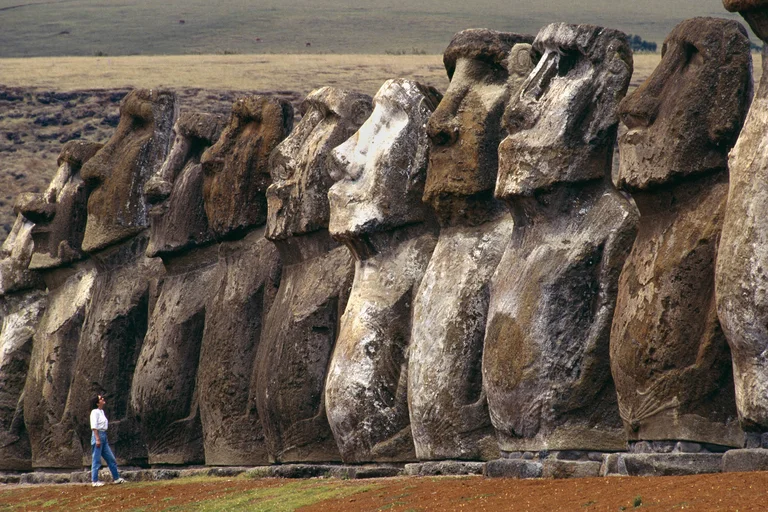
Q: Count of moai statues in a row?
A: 11